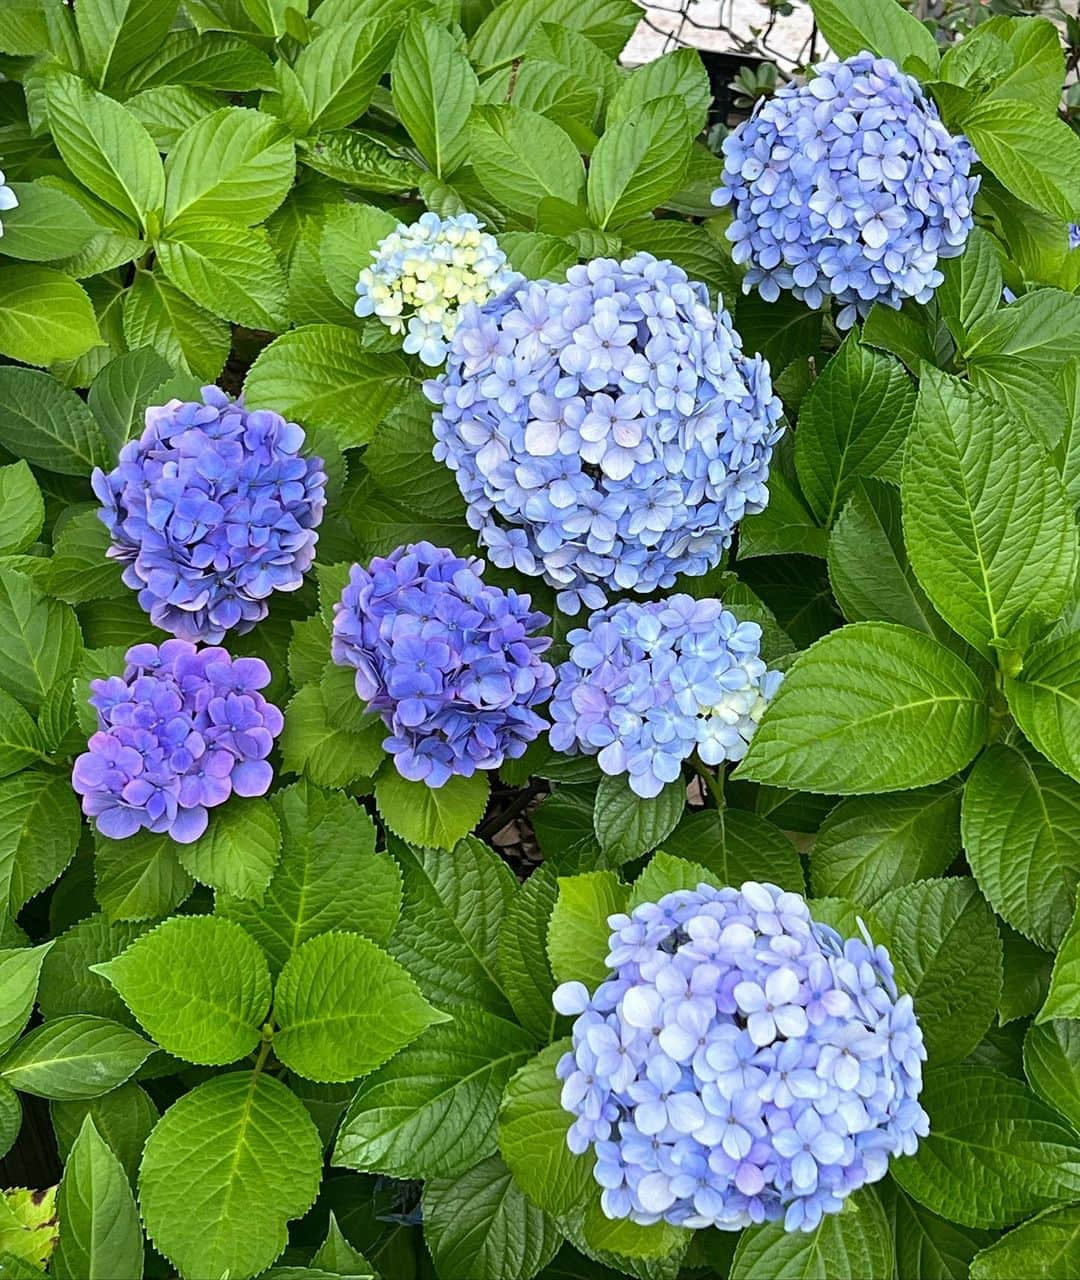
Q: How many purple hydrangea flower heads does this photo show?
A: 3